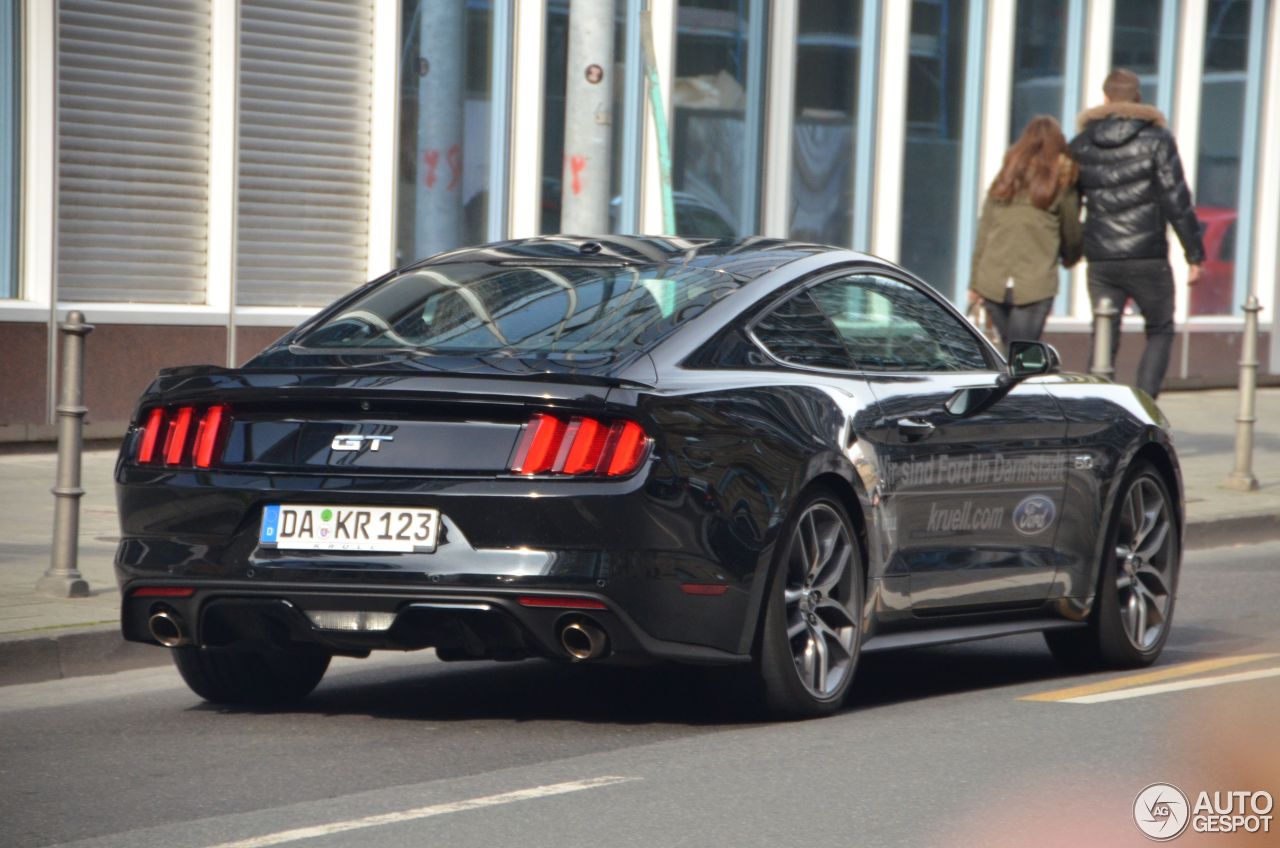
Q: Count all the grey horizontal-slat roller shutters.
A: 2